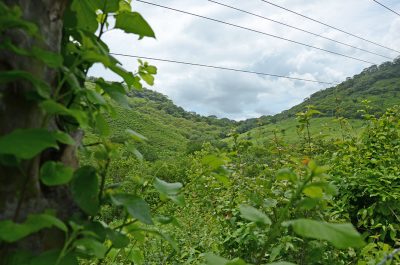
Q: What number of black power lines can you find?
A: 5